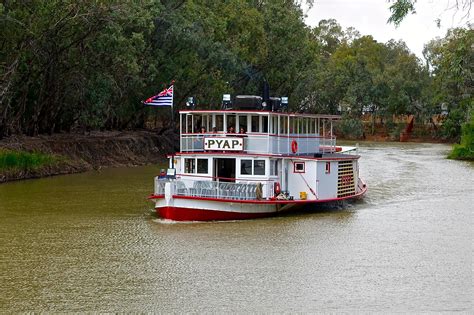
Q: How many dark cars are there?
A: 0